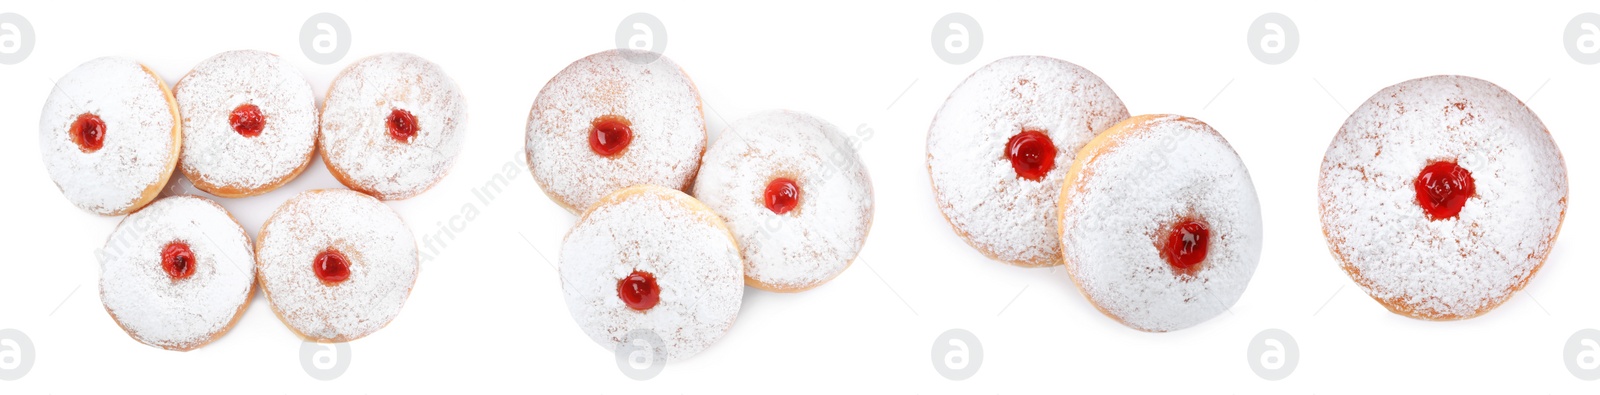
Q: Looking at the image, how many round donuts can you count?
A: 11